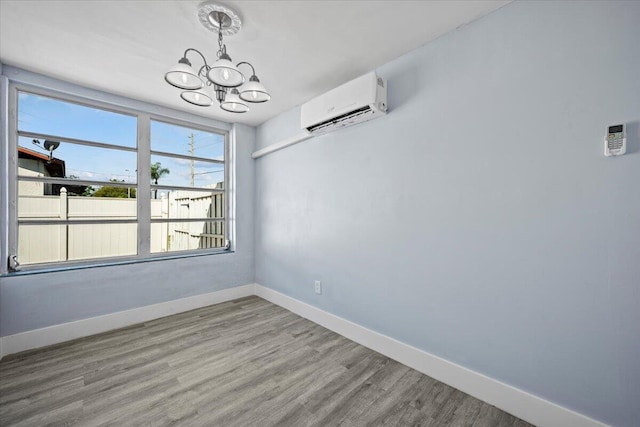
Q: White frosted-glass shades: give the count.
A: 5